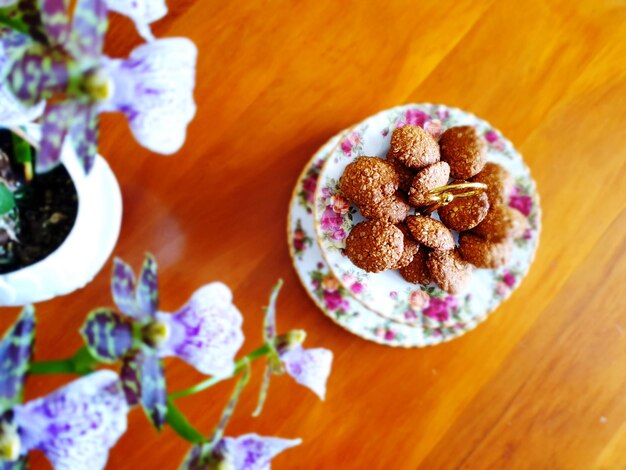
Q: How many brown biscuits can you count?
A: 15